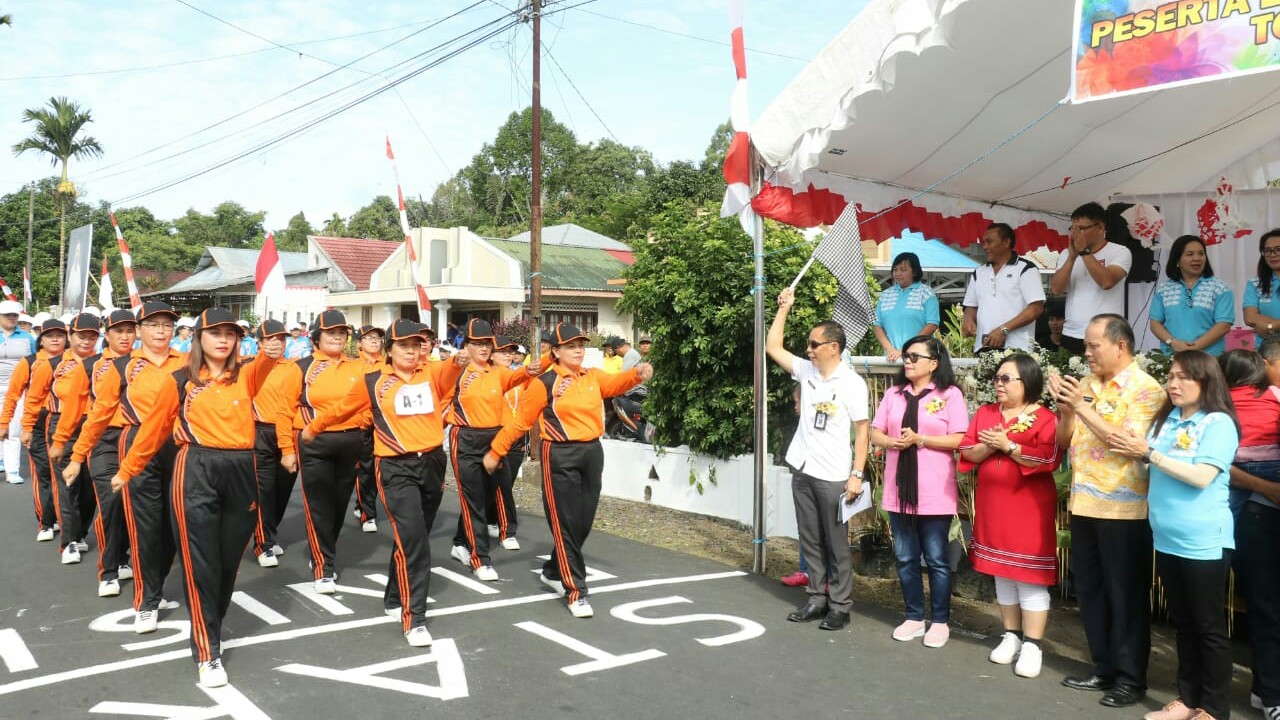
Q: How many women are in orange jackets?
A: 13